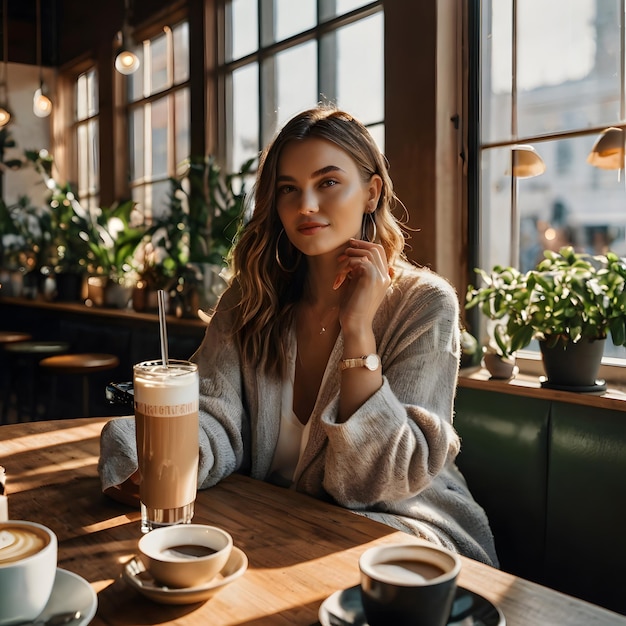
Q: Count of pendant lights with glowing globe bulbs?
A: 3